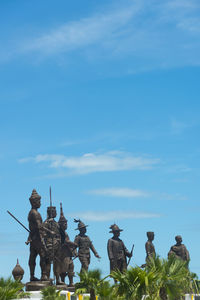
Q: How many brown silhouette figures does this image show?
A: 7